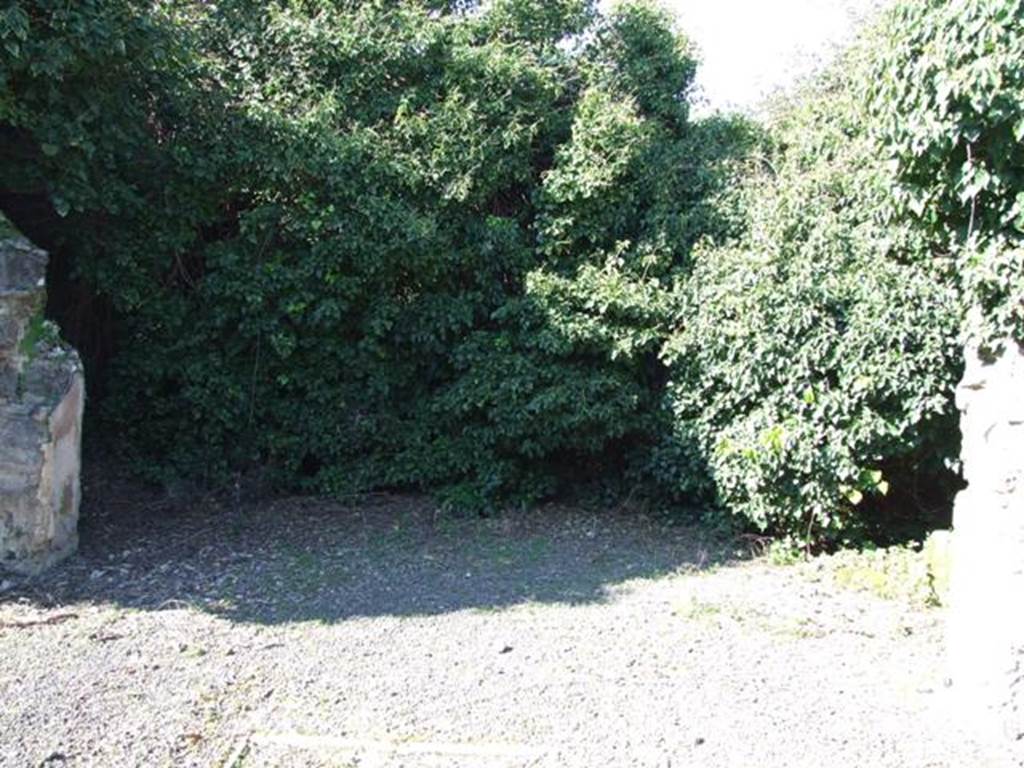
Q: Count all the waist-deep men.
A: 0